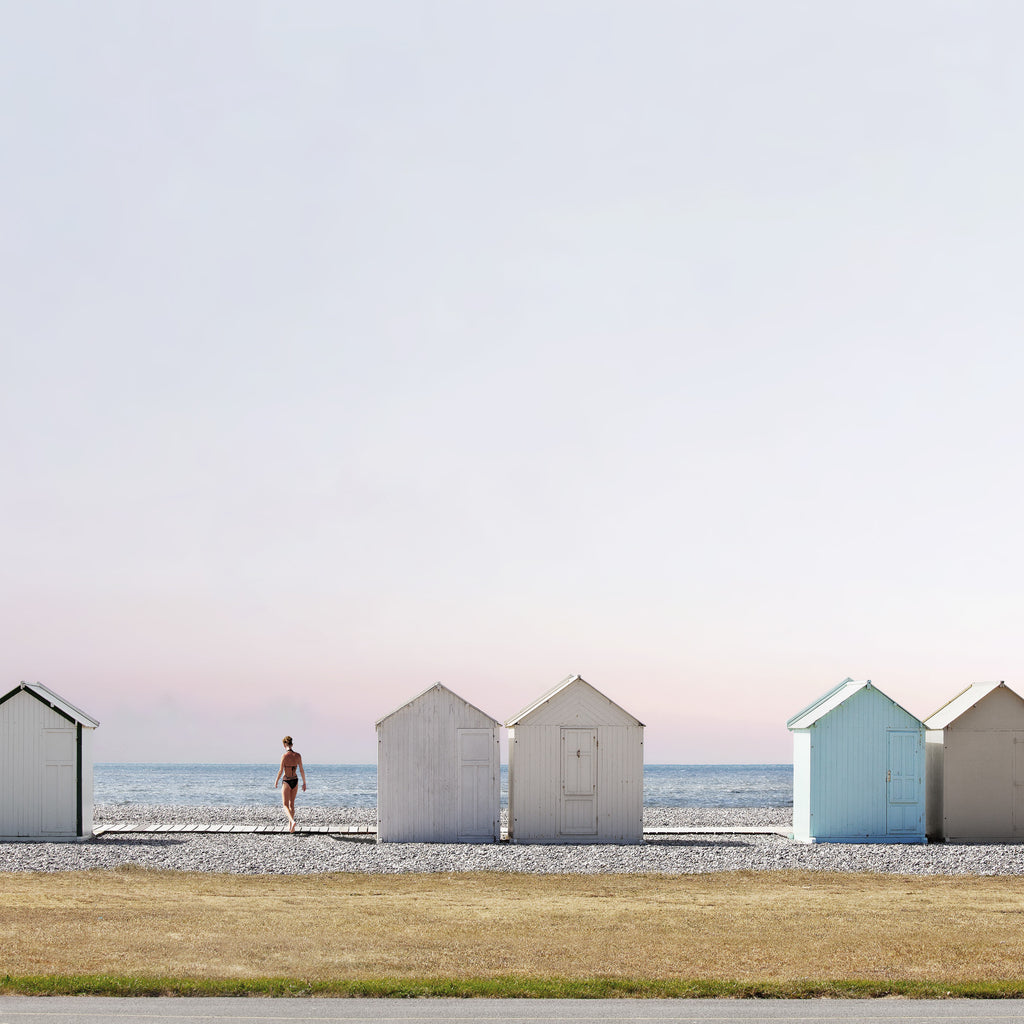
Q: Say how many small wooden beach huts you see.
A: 5